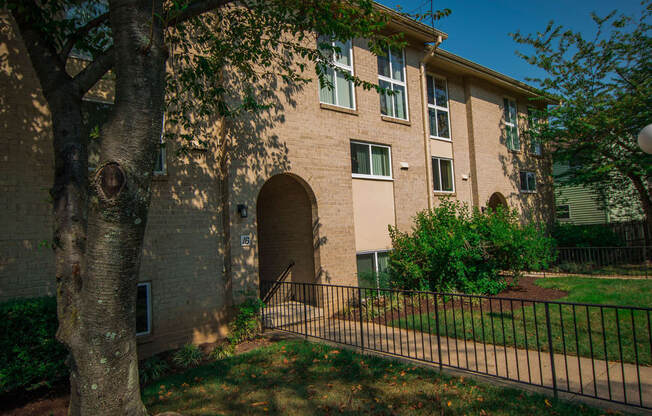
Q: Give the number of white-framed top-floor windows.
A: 5